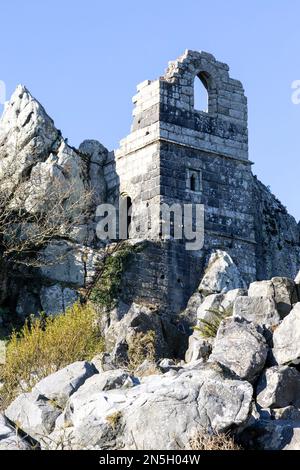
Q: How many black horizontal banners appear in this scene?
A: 1